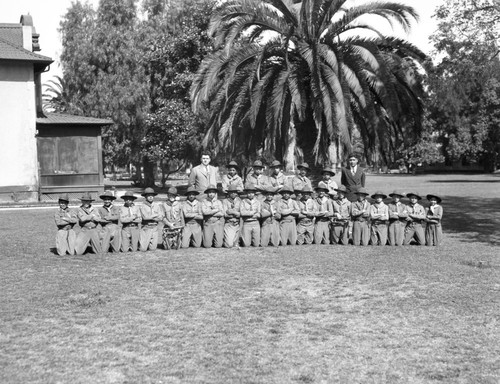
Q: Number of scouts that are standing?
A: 5